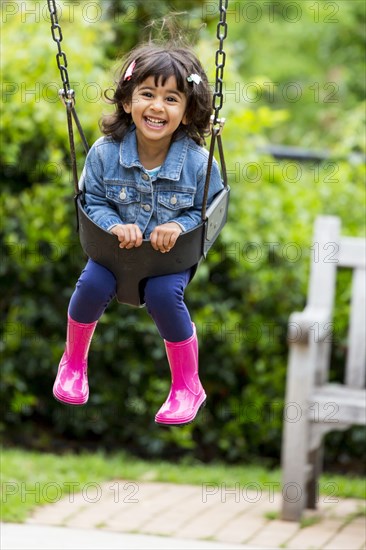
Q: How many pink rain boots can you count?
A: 2